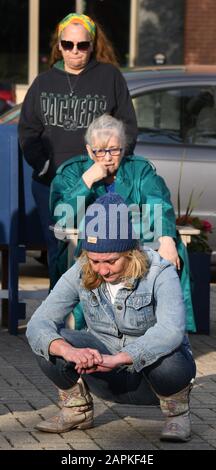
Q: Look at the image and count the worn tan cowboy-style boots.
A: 2